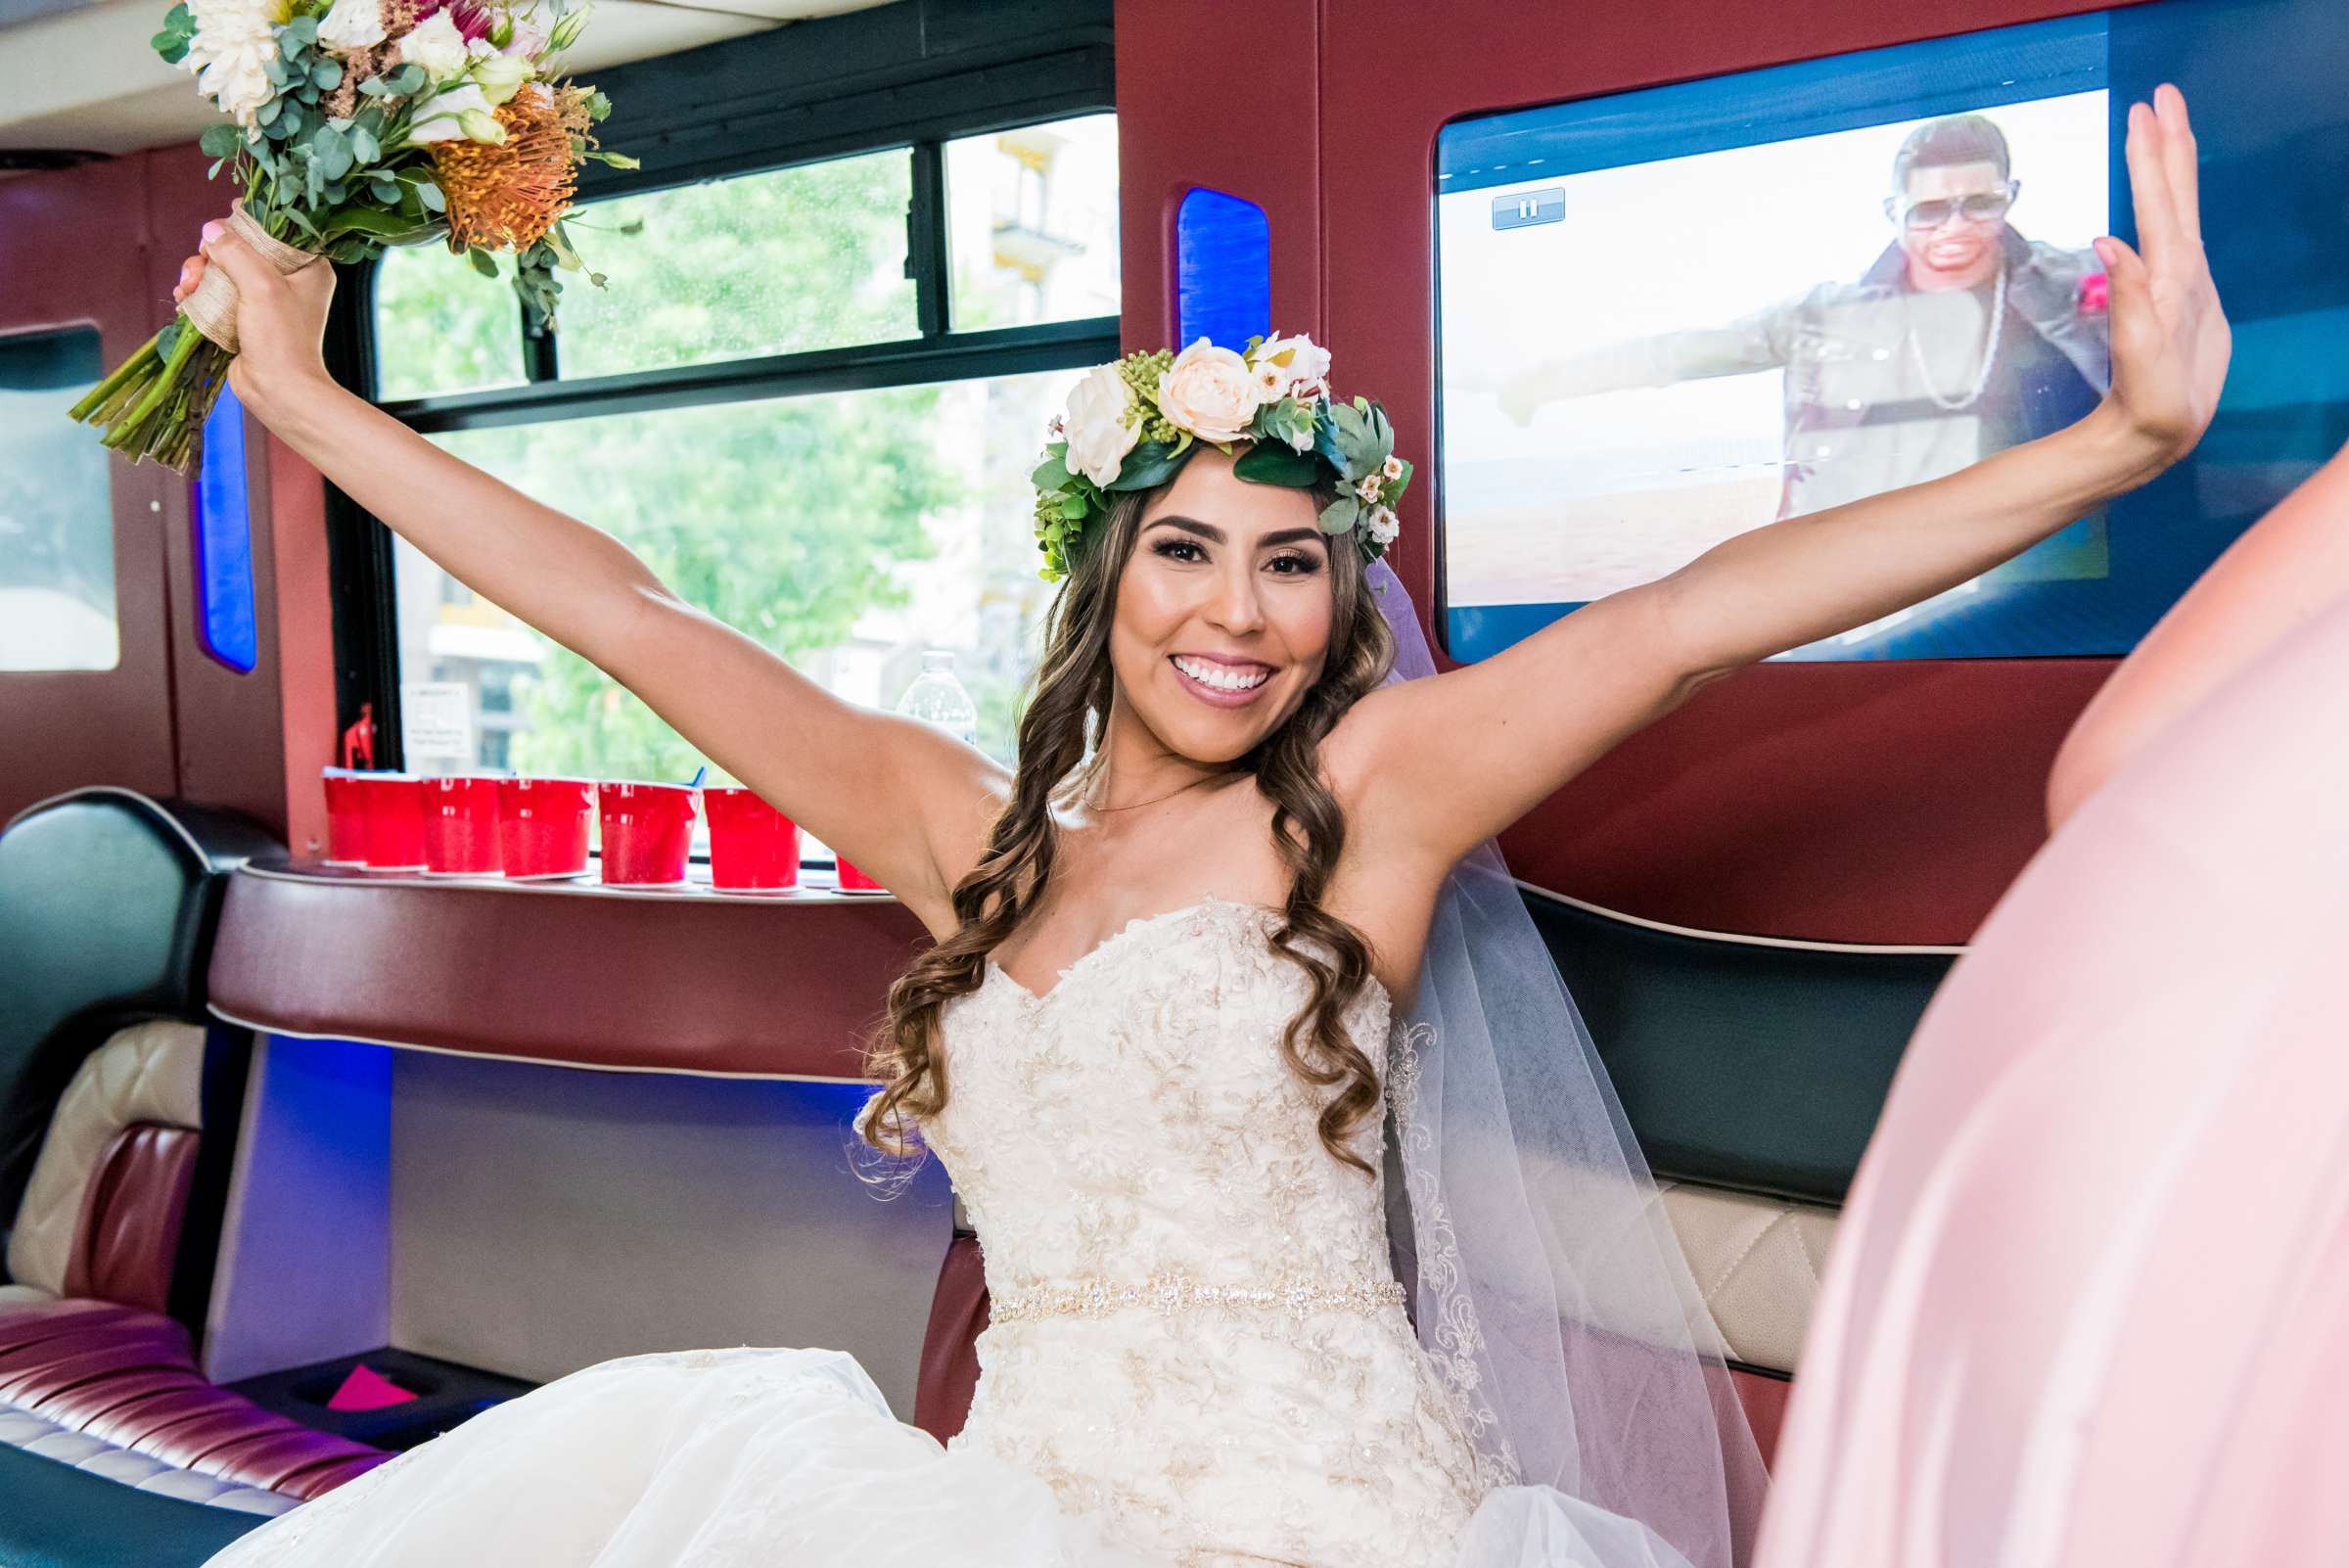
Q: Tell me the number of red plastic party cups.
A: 7